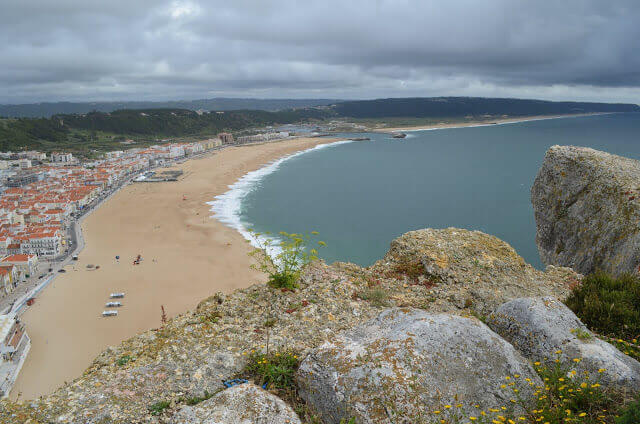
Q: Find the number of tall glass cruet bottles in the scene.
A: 0